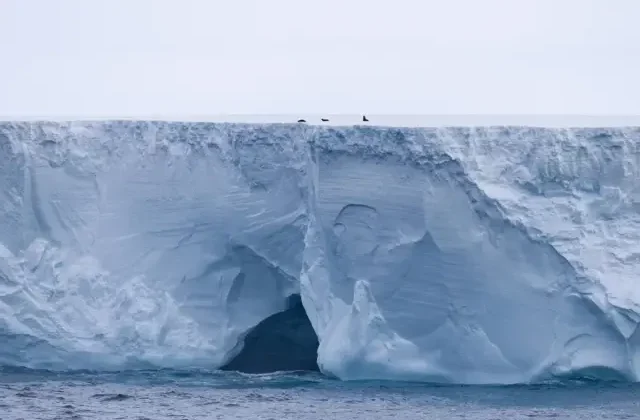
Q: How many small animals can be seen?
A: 3